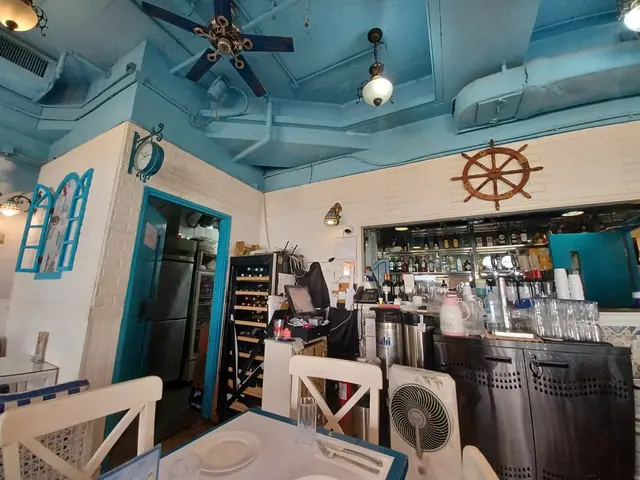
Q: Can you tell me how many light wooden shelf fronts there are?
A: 9